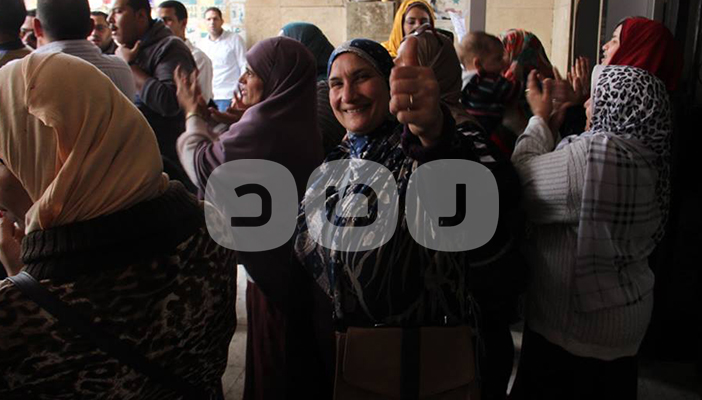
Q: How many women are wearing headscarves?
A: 9